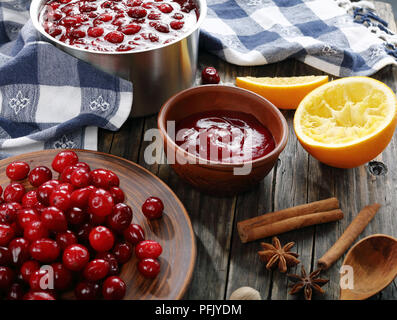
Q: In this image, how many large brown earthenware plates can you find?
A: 1